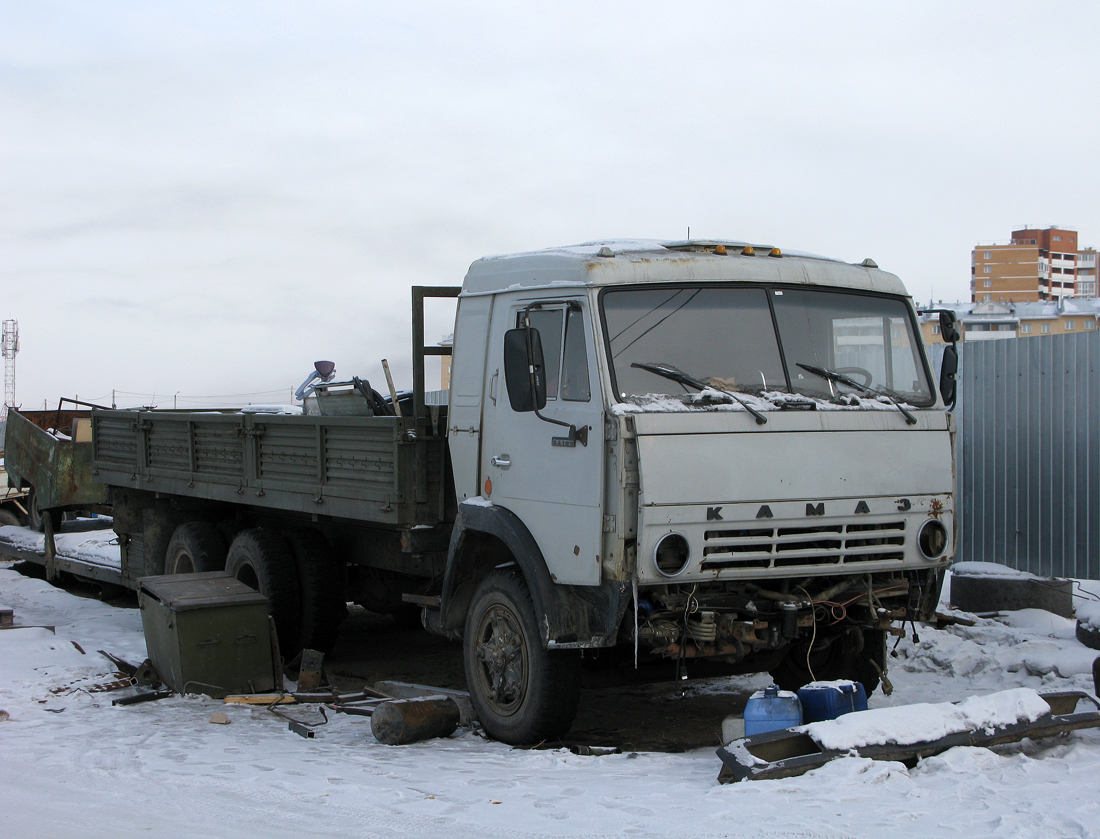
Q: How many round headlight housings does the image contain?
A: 2